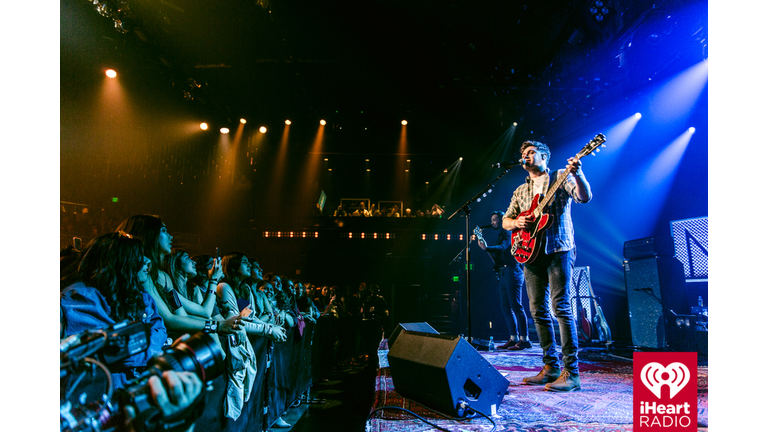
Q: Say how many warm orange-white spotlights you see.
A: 8